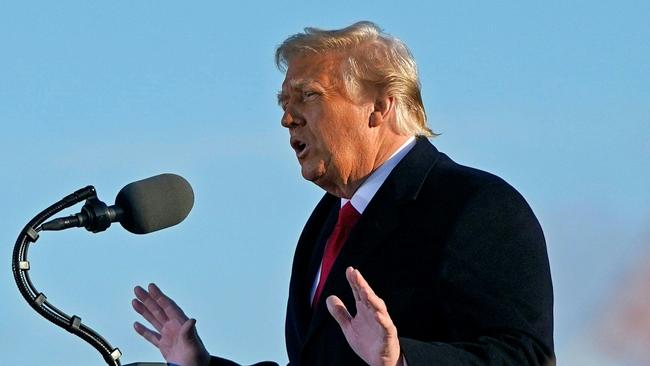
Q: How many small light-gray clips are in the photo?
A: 5